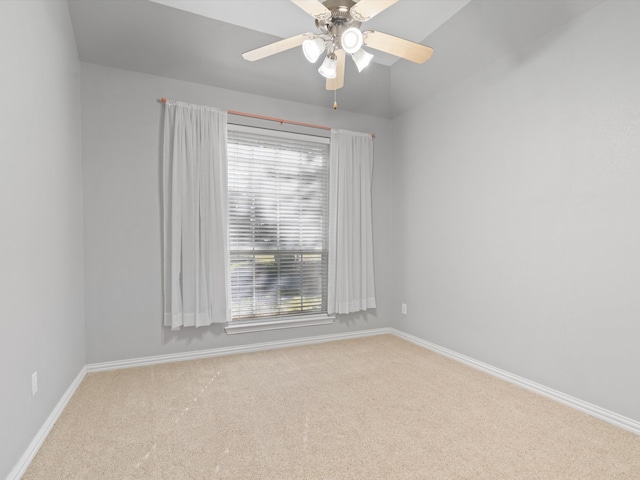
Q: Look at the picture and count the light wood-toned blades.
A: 5